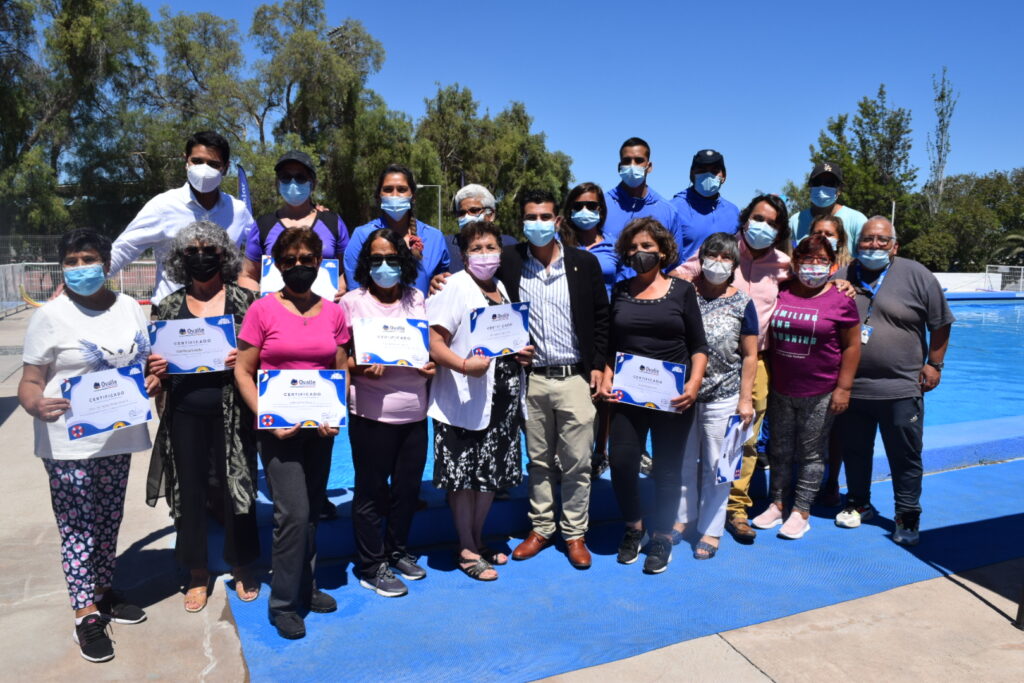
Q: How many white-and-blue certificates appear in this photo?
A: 8